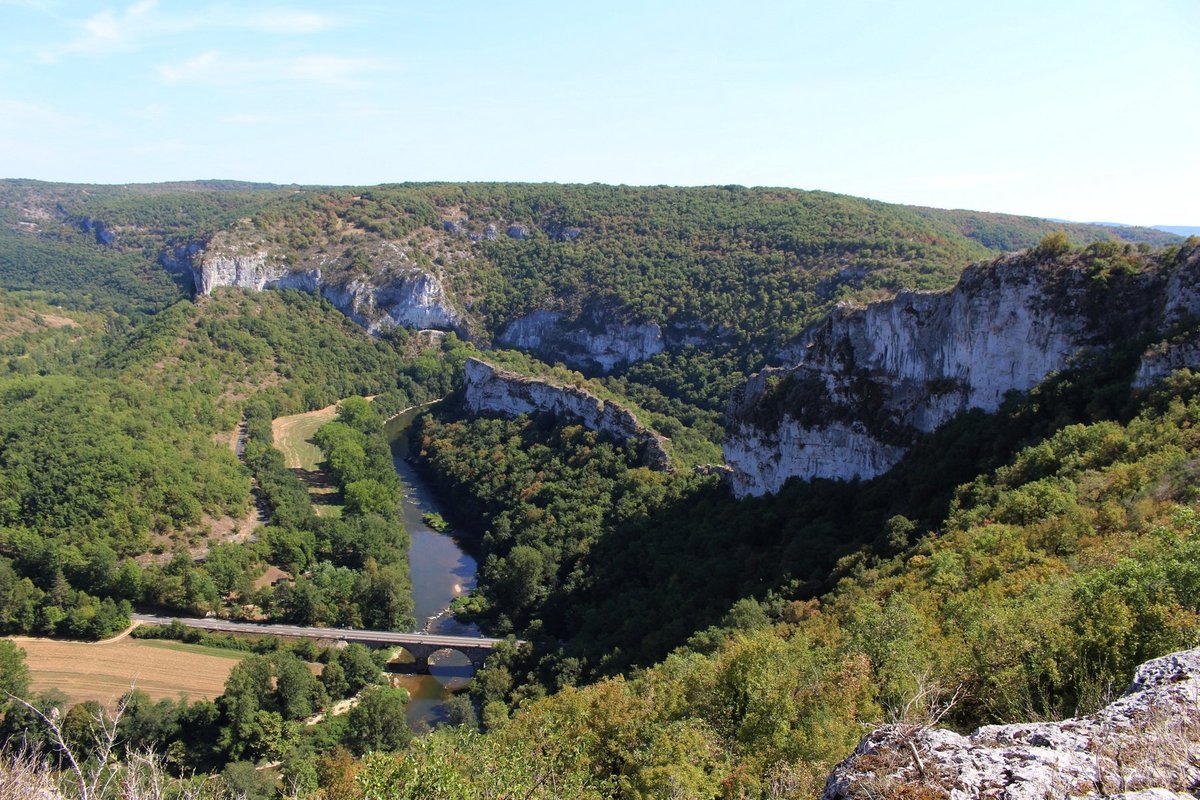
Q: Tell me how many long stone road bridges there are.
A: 1